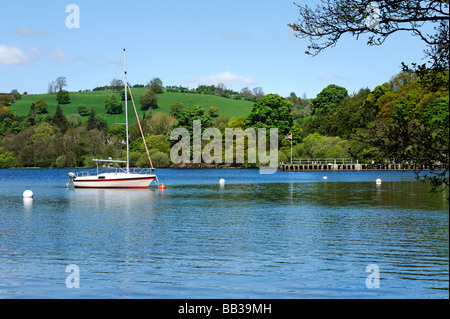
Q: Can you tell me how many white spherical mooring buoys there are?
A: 4